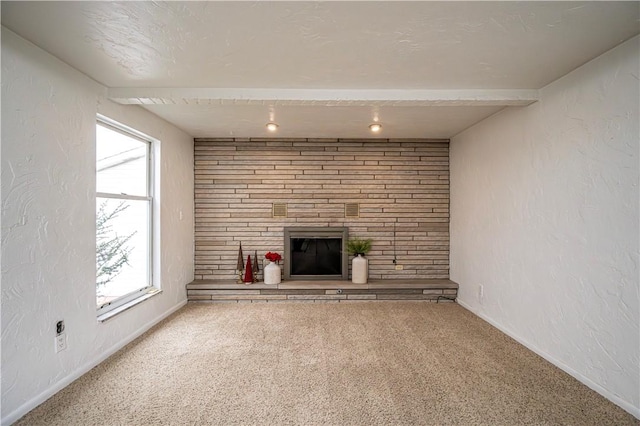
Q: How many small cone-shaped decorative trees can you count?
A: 3